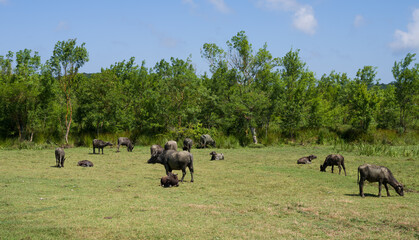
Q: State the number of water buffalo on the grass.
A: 14